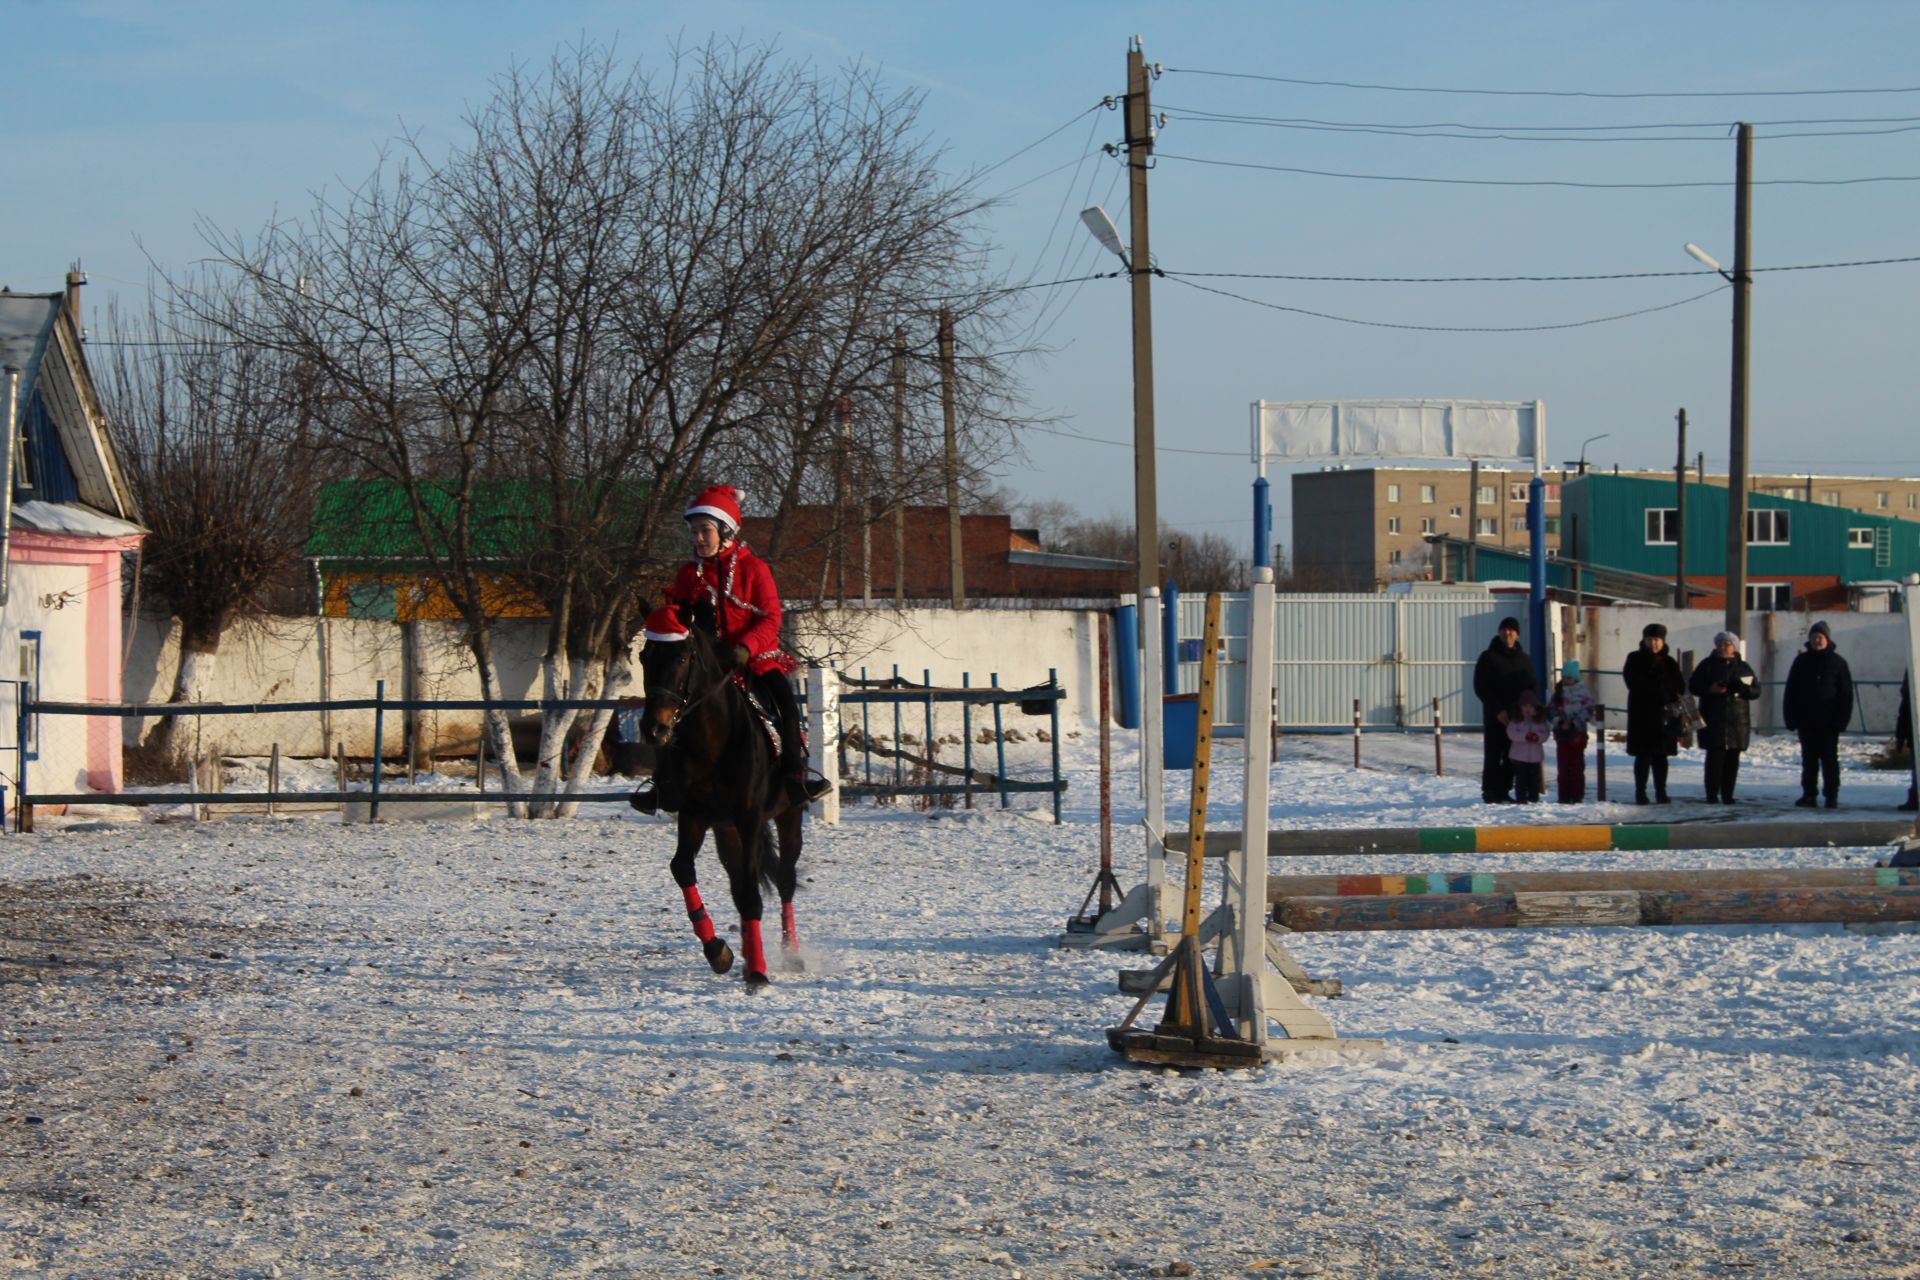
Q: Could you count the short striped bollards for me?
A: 4